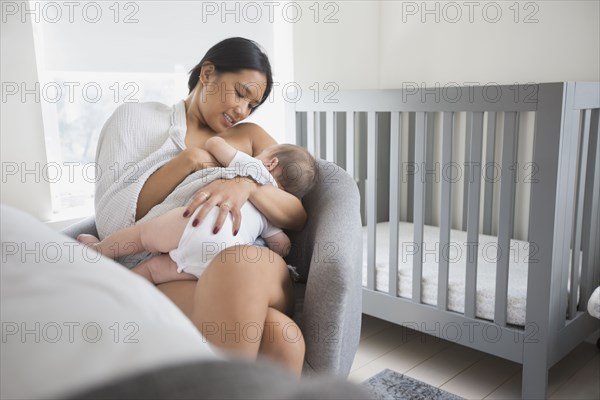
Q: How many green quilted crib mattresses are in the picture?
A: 0